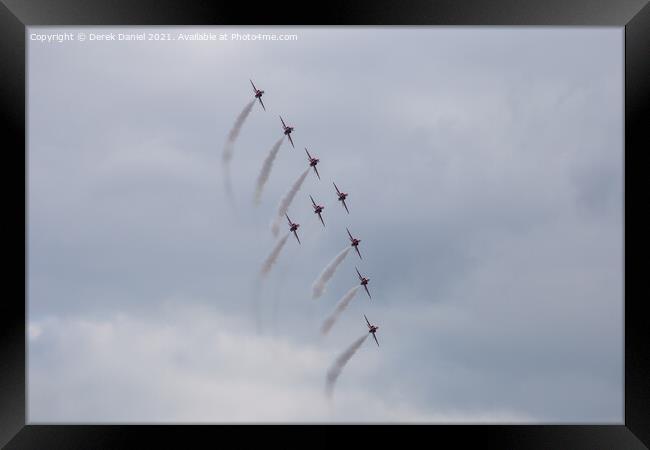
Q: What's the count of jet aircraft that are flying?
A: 9